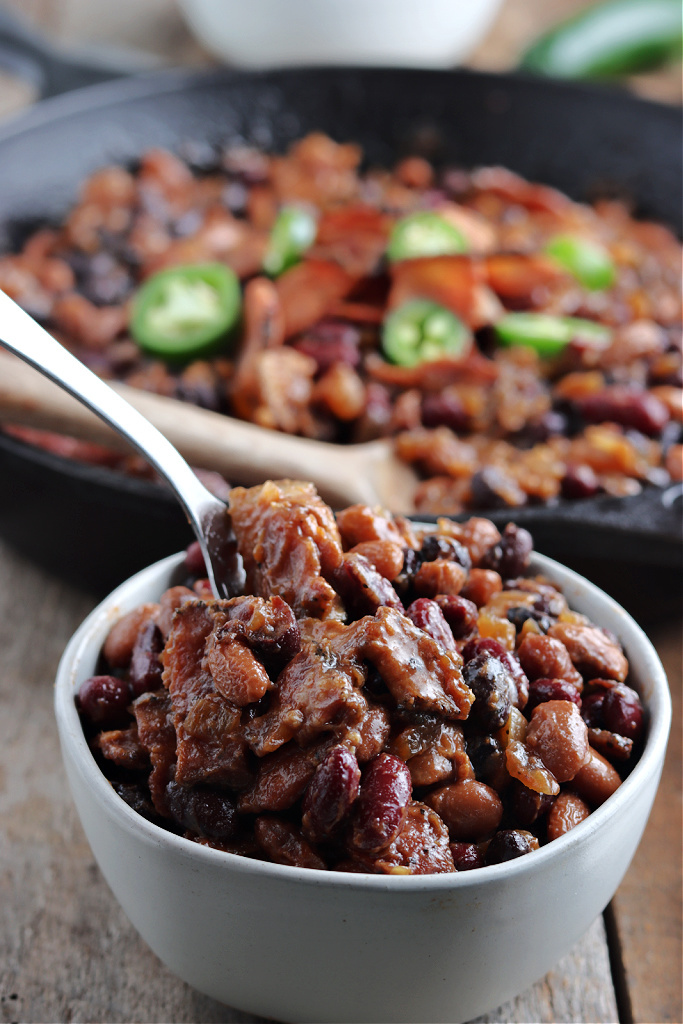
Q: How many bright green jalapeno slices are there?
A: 6